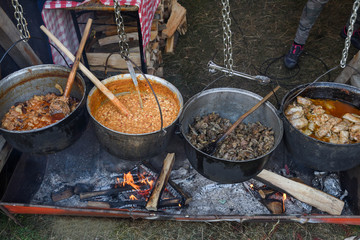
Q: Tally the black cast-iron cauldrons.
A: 4